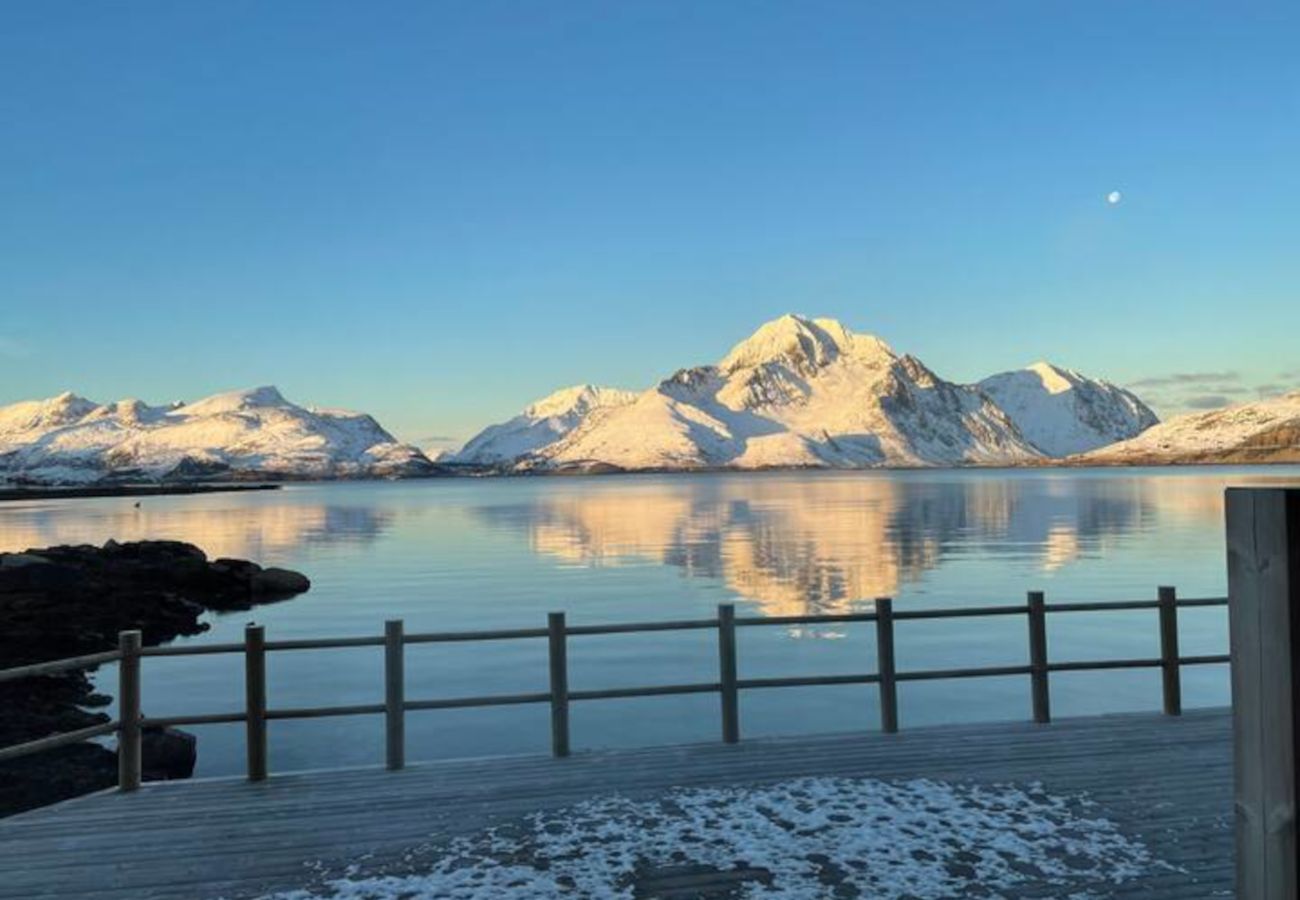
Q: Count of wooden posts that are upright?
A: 9